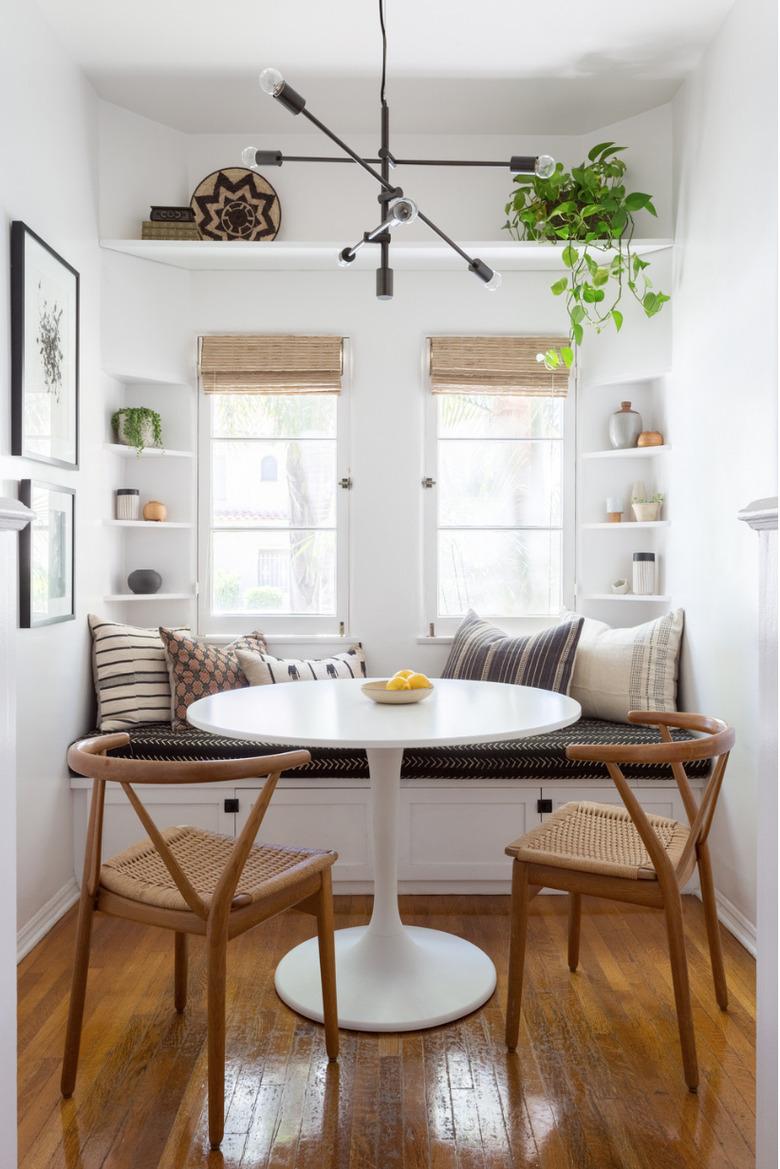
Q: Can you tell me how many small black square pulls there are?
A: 2